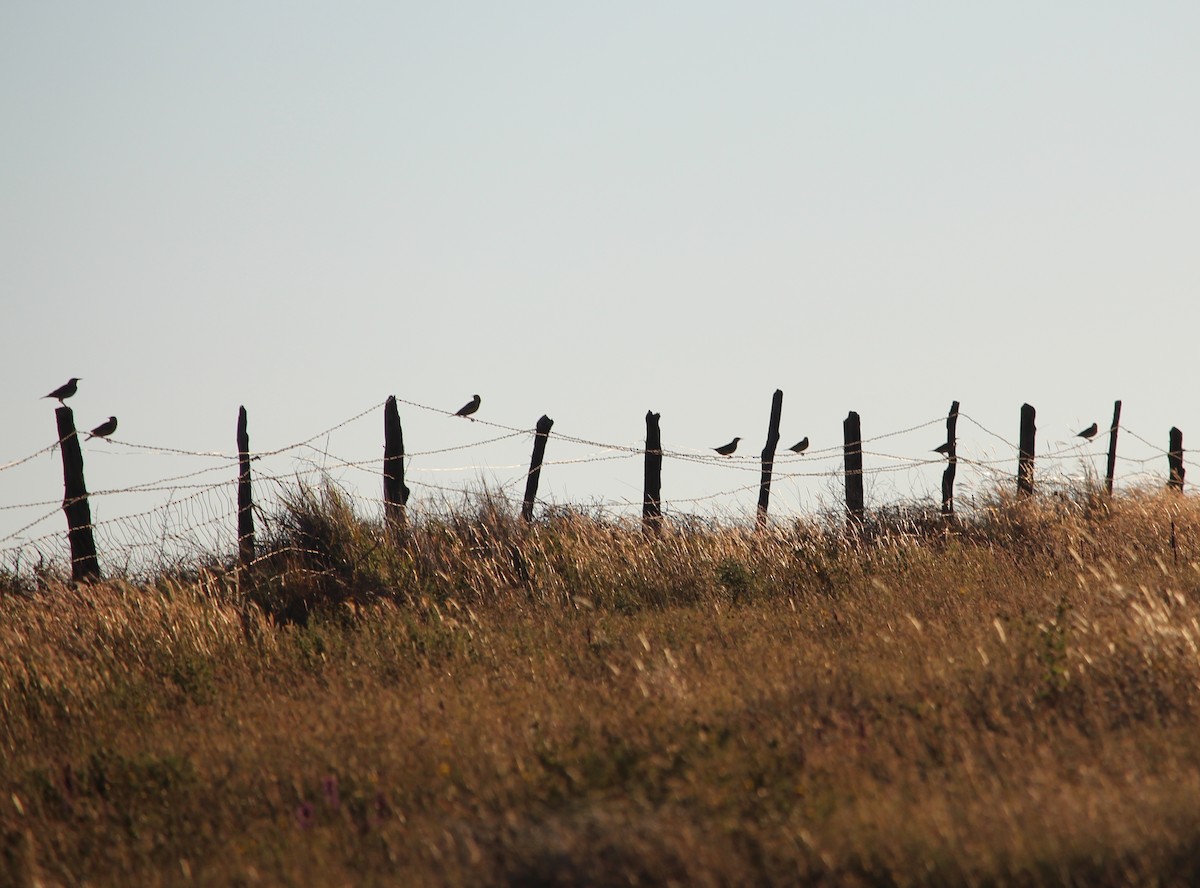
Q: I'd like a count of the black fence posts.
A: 11